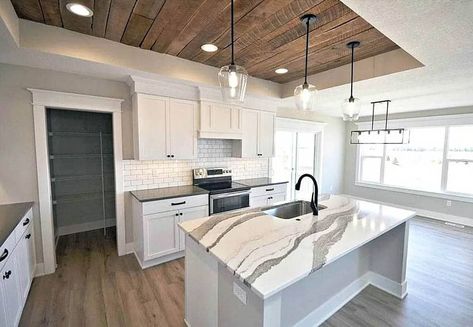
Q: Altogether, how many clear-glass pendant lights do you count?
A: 3